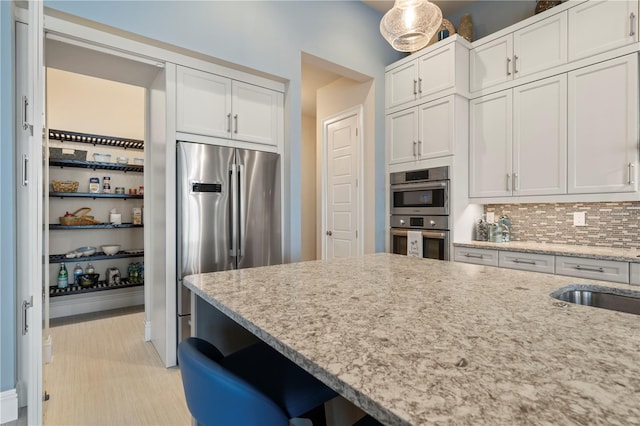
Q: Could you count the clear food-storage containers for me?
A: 3